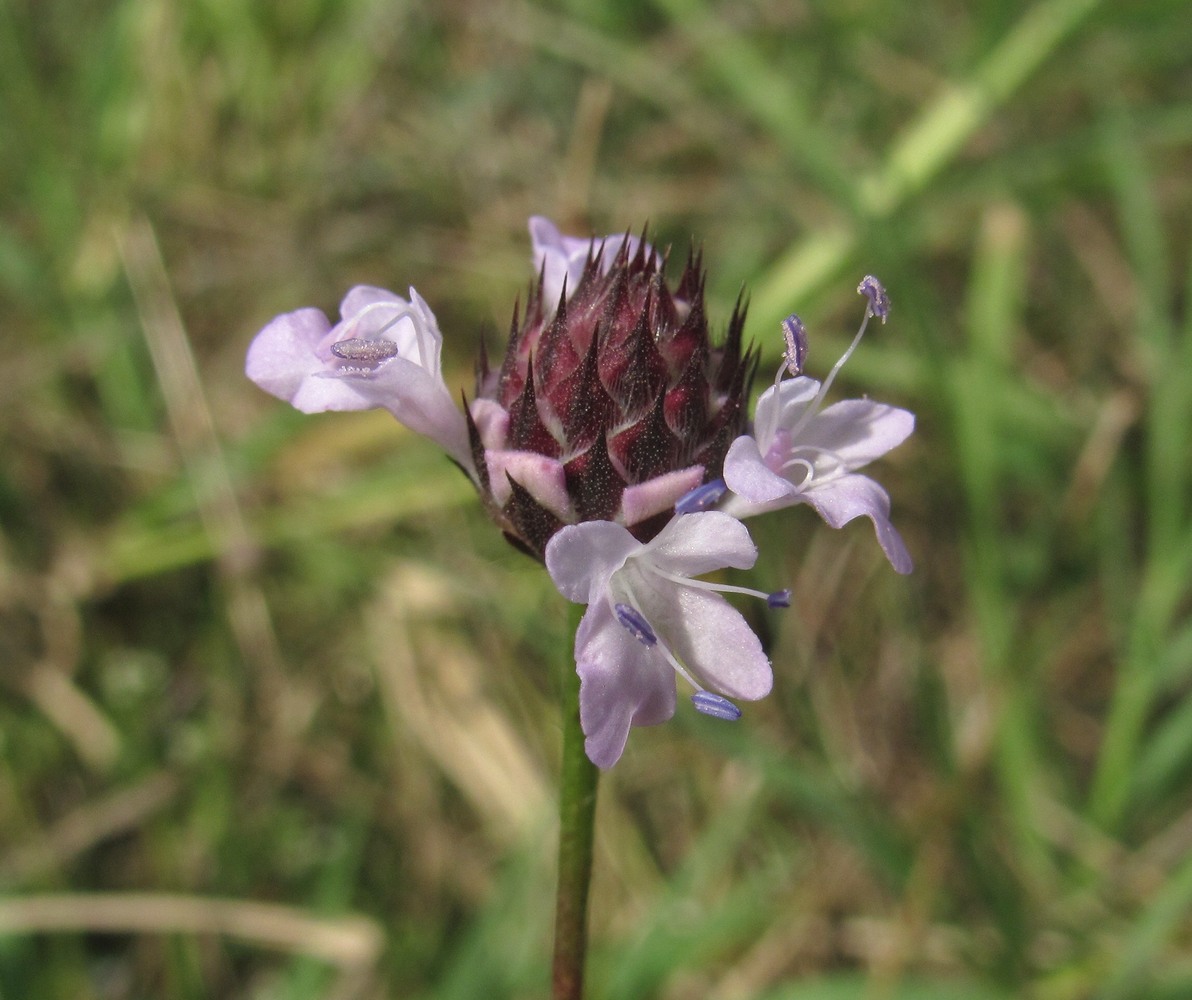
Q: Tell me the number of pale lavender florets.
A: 4